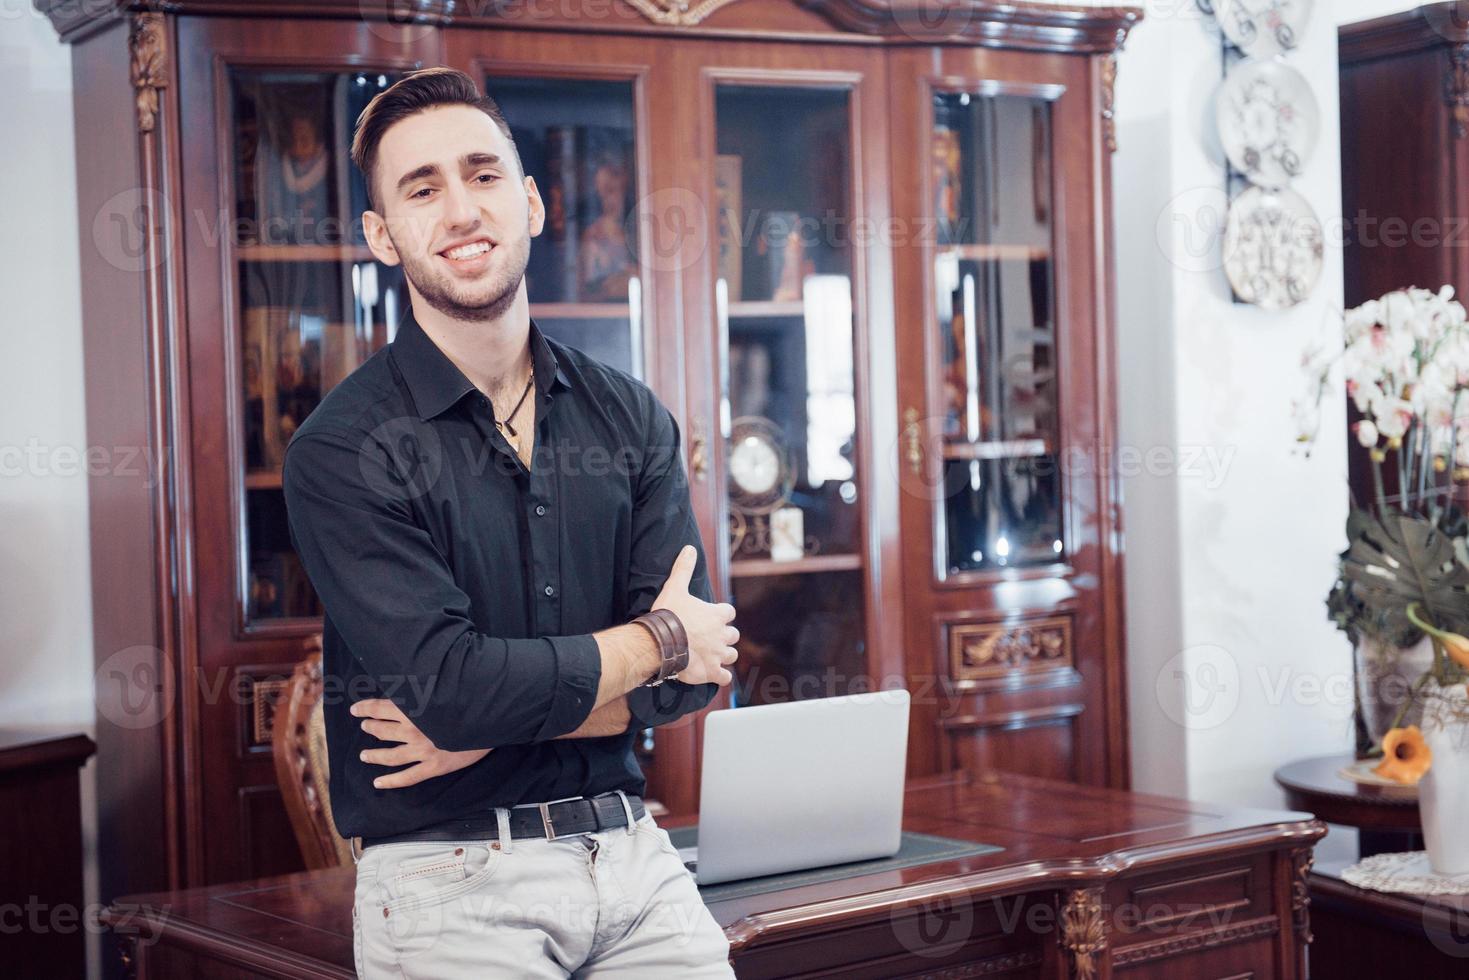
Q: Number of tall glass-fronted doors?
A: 4